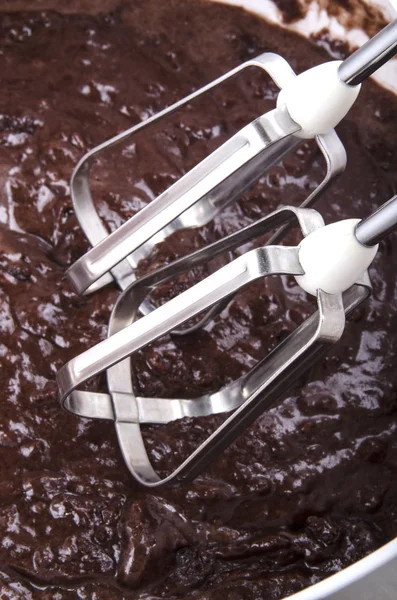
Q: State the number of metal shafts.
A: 2